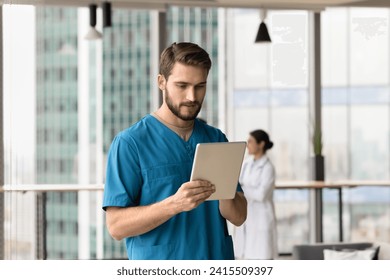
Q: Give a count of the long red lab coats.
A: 0